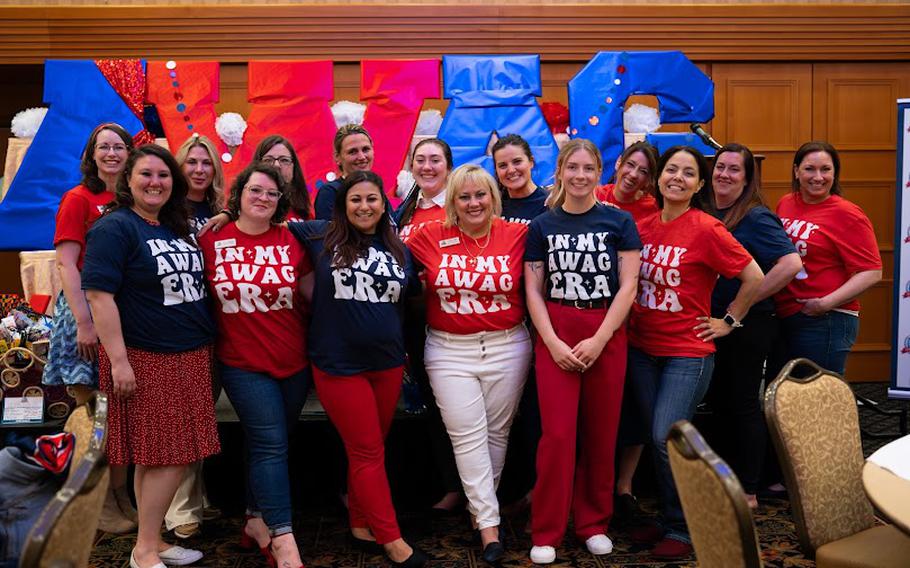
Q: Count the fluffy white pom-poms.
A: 6